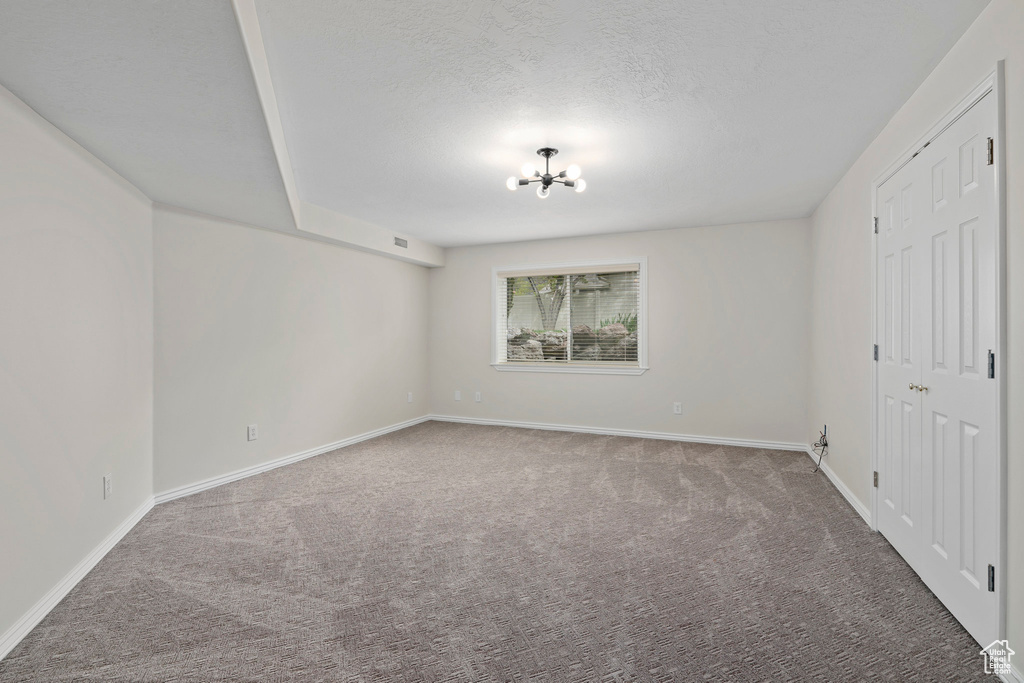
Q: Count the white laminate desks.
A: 0